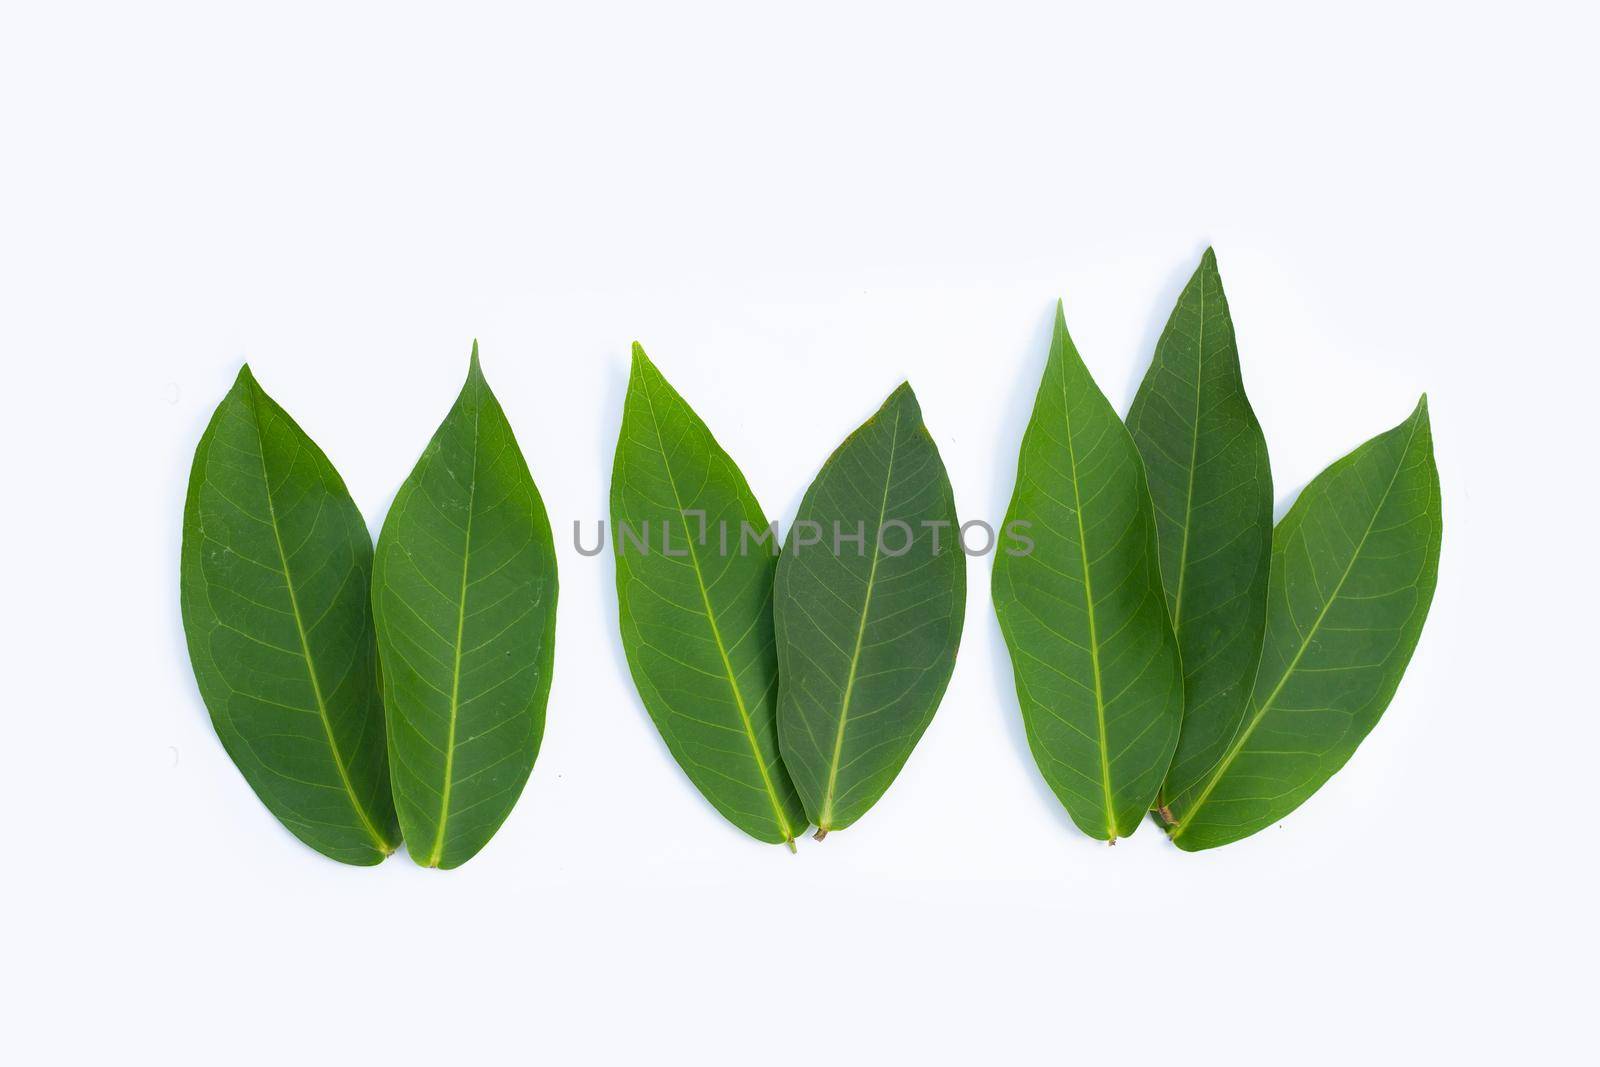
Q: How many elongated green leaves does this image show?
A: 7